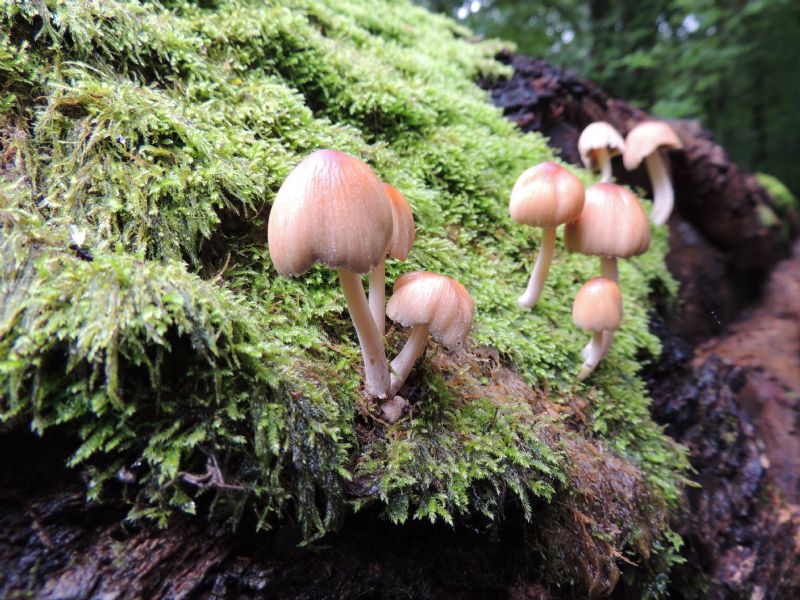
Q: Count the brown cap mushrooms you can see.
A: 8